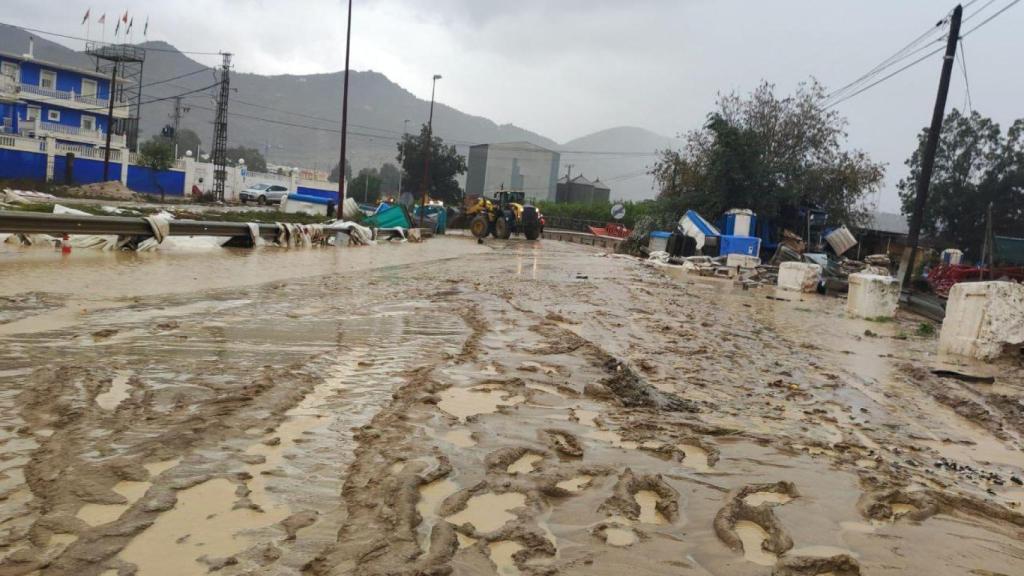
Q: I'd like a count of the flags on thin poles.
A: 6